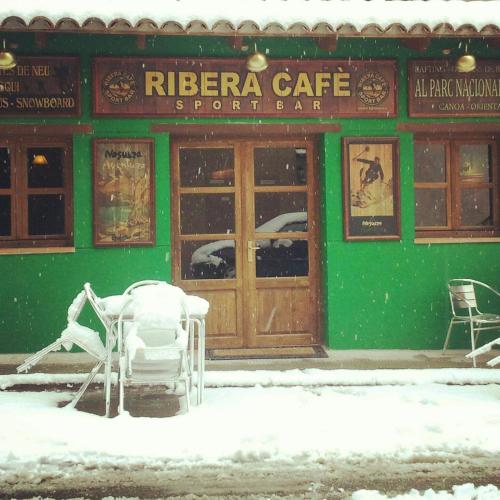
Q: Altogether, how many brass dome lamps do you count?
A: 3